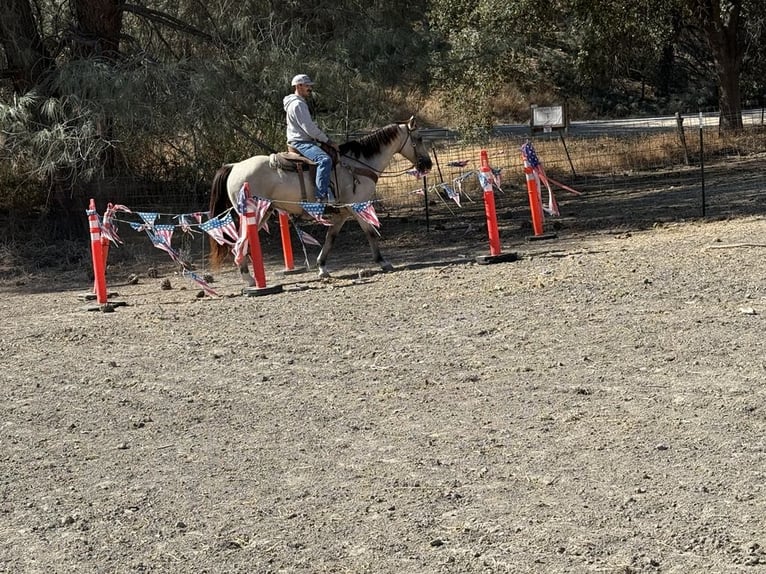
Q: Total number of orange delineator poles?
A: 6